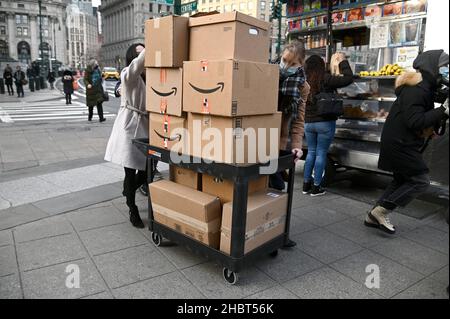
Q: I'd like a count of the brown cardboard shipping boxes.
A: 10